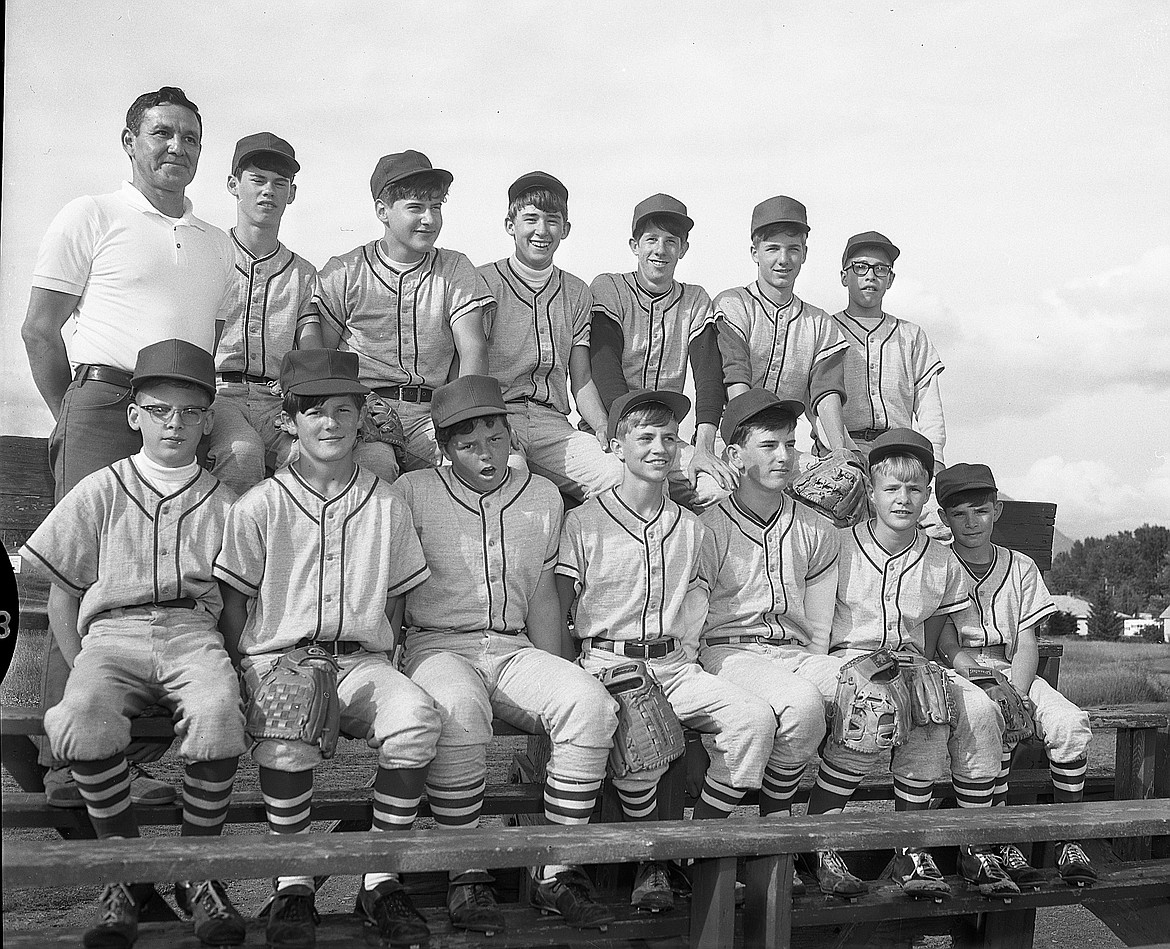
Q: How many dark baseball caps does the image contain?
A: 13